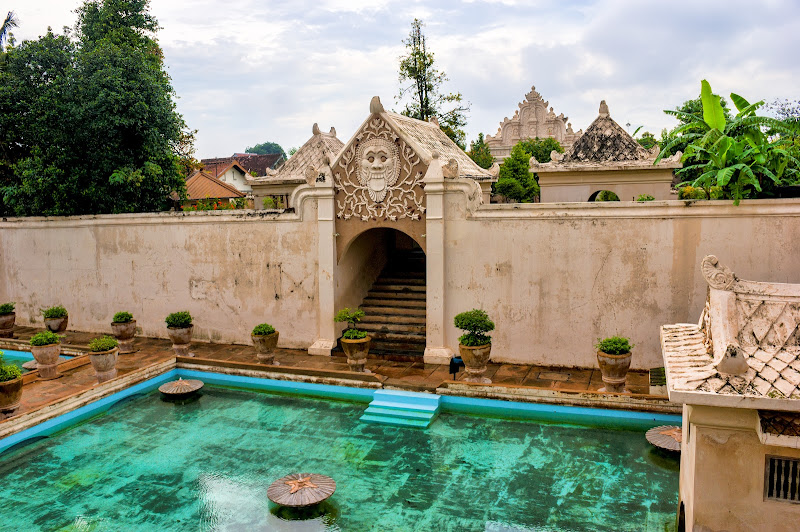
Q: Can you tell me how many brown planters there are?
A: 11